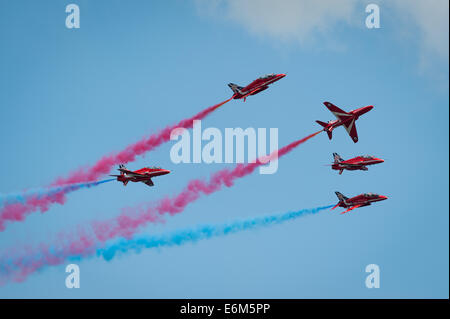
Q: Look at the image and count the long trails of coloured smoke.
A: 4